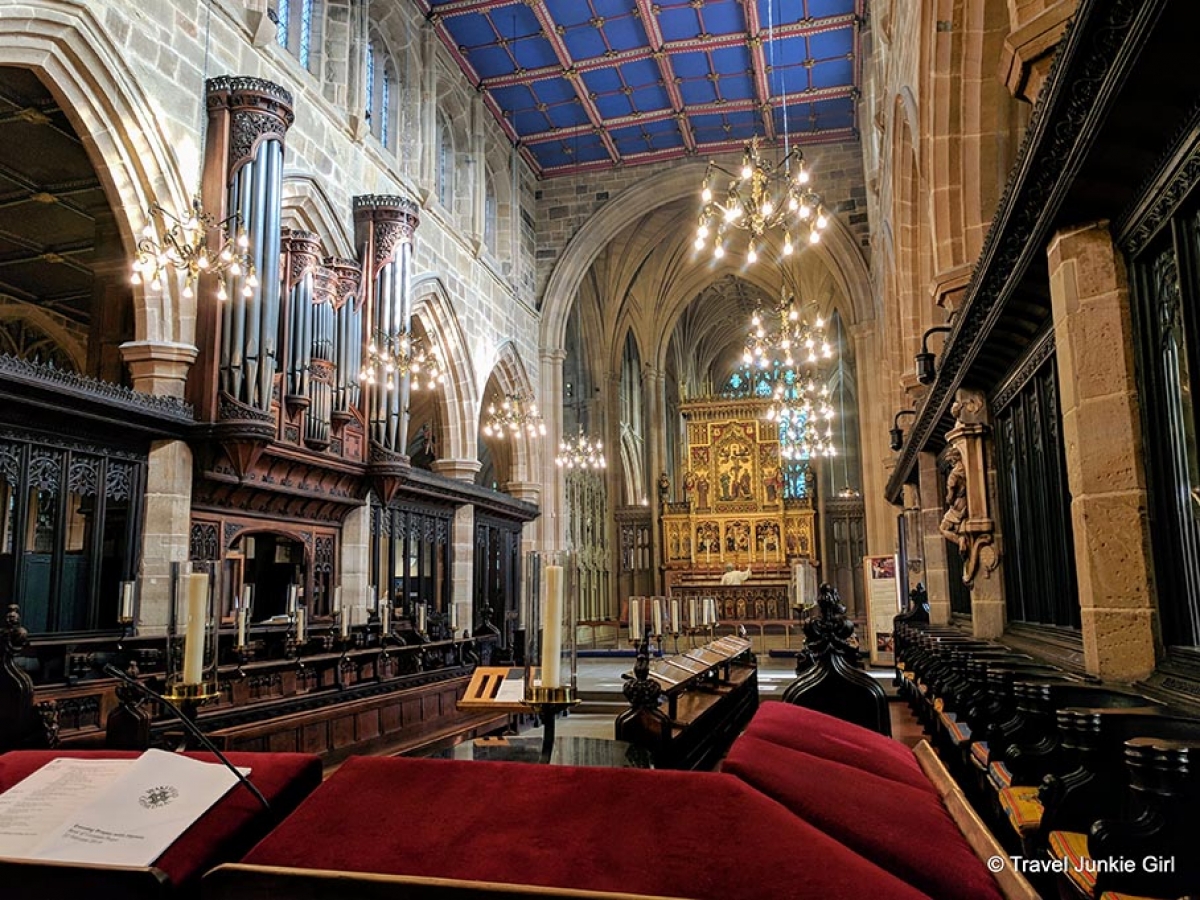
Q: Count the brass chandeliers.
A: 8